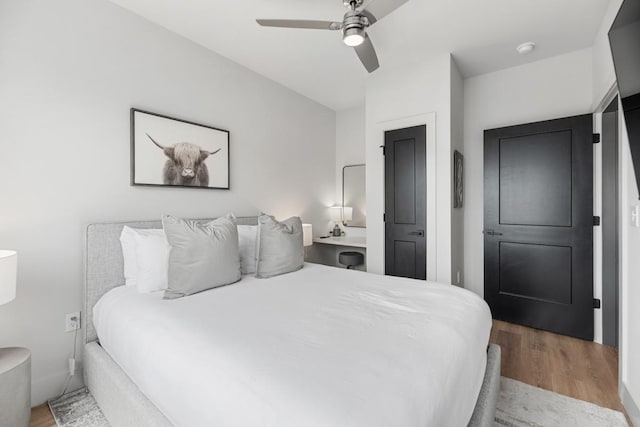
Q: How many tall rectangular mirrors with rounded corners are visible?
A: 1